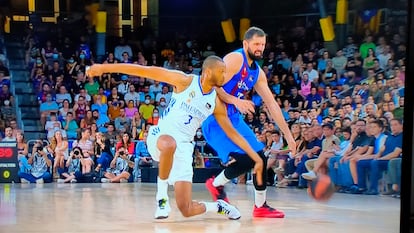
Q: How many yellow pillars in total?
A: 5